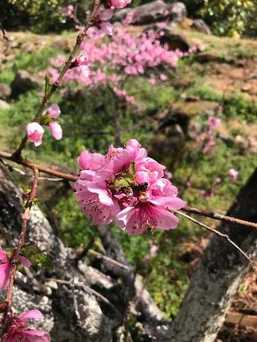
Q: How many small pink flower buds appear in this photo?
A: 3